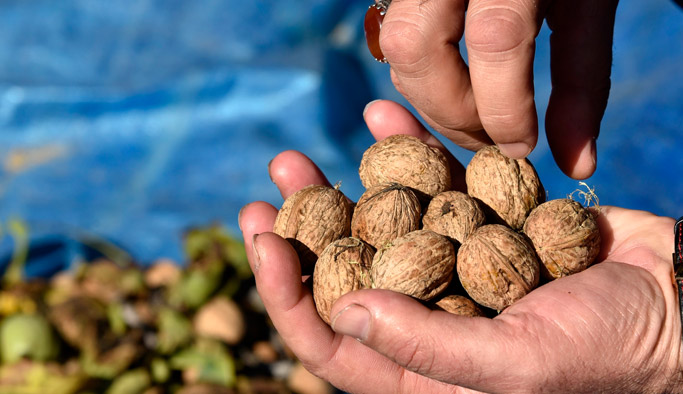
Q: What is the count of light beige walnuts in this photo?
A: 10